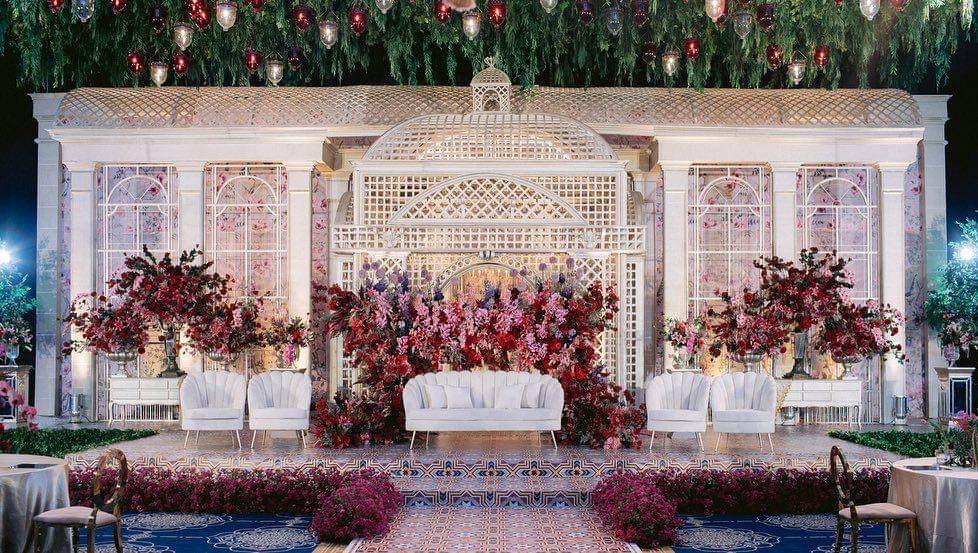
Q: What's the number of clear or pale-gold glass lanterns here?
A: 15